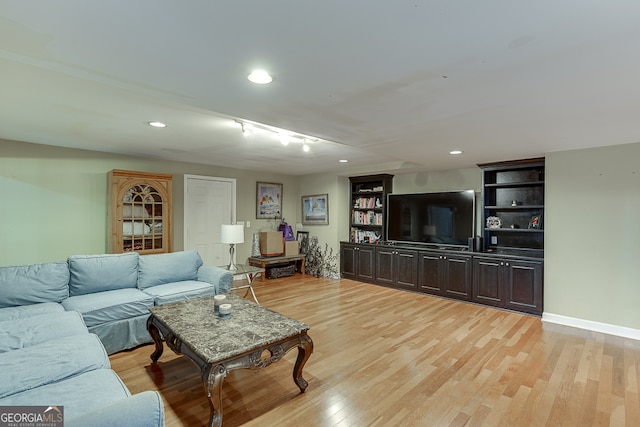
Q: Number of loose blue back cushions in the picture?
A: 3